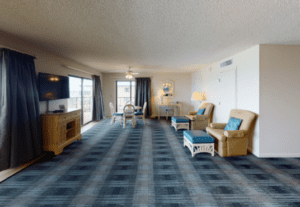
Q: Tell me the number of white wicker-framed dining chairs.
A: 4